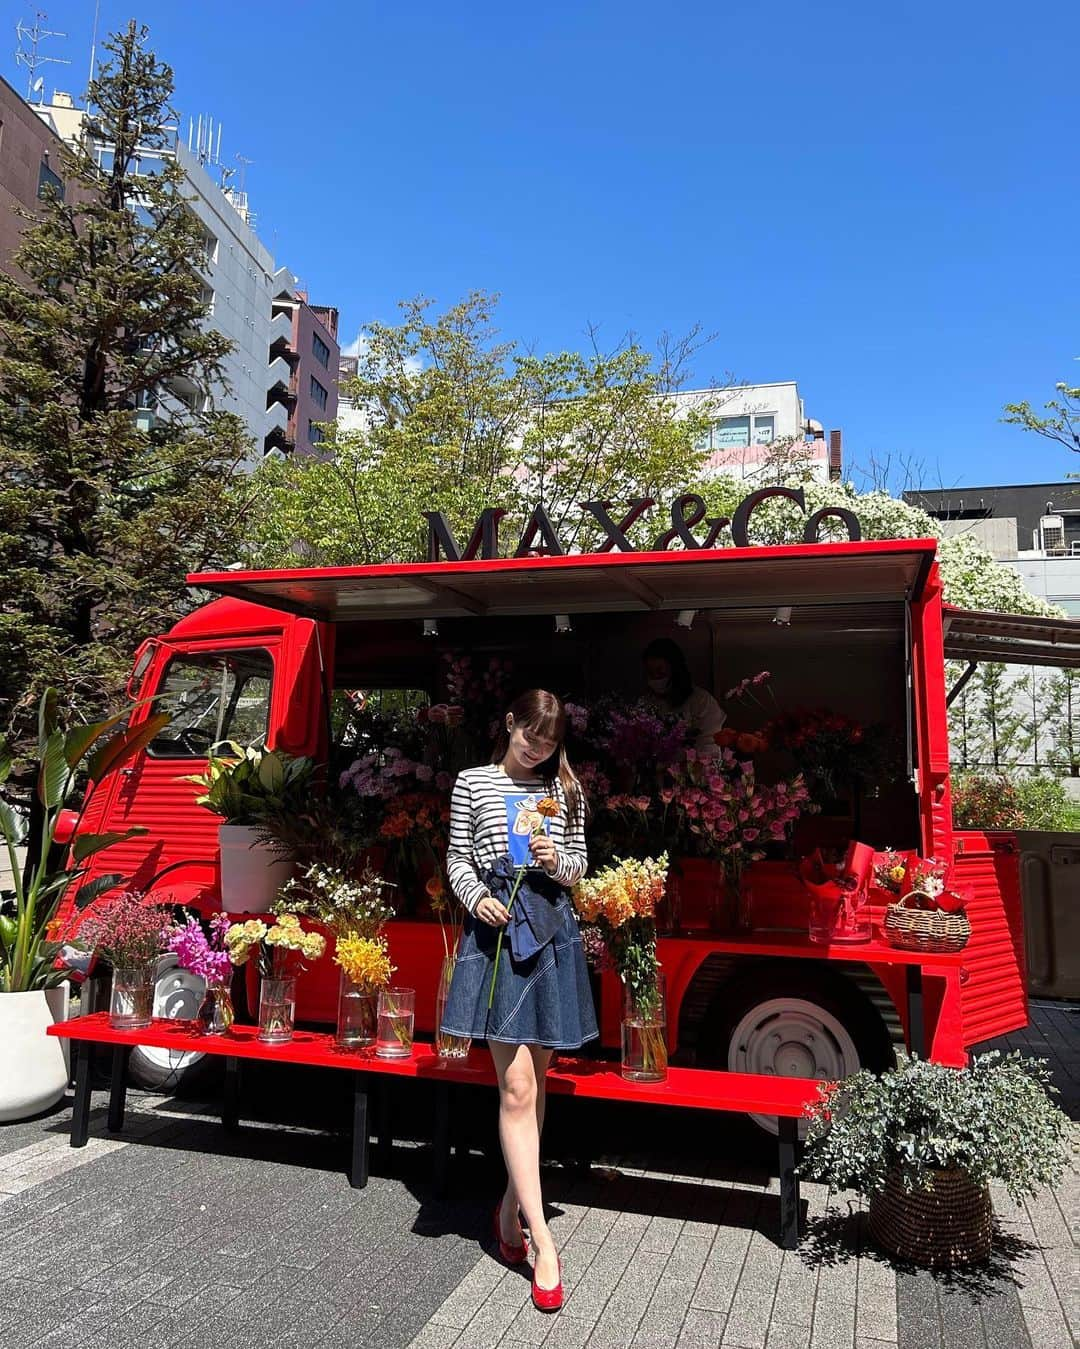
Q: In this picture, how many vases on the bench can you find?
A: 7